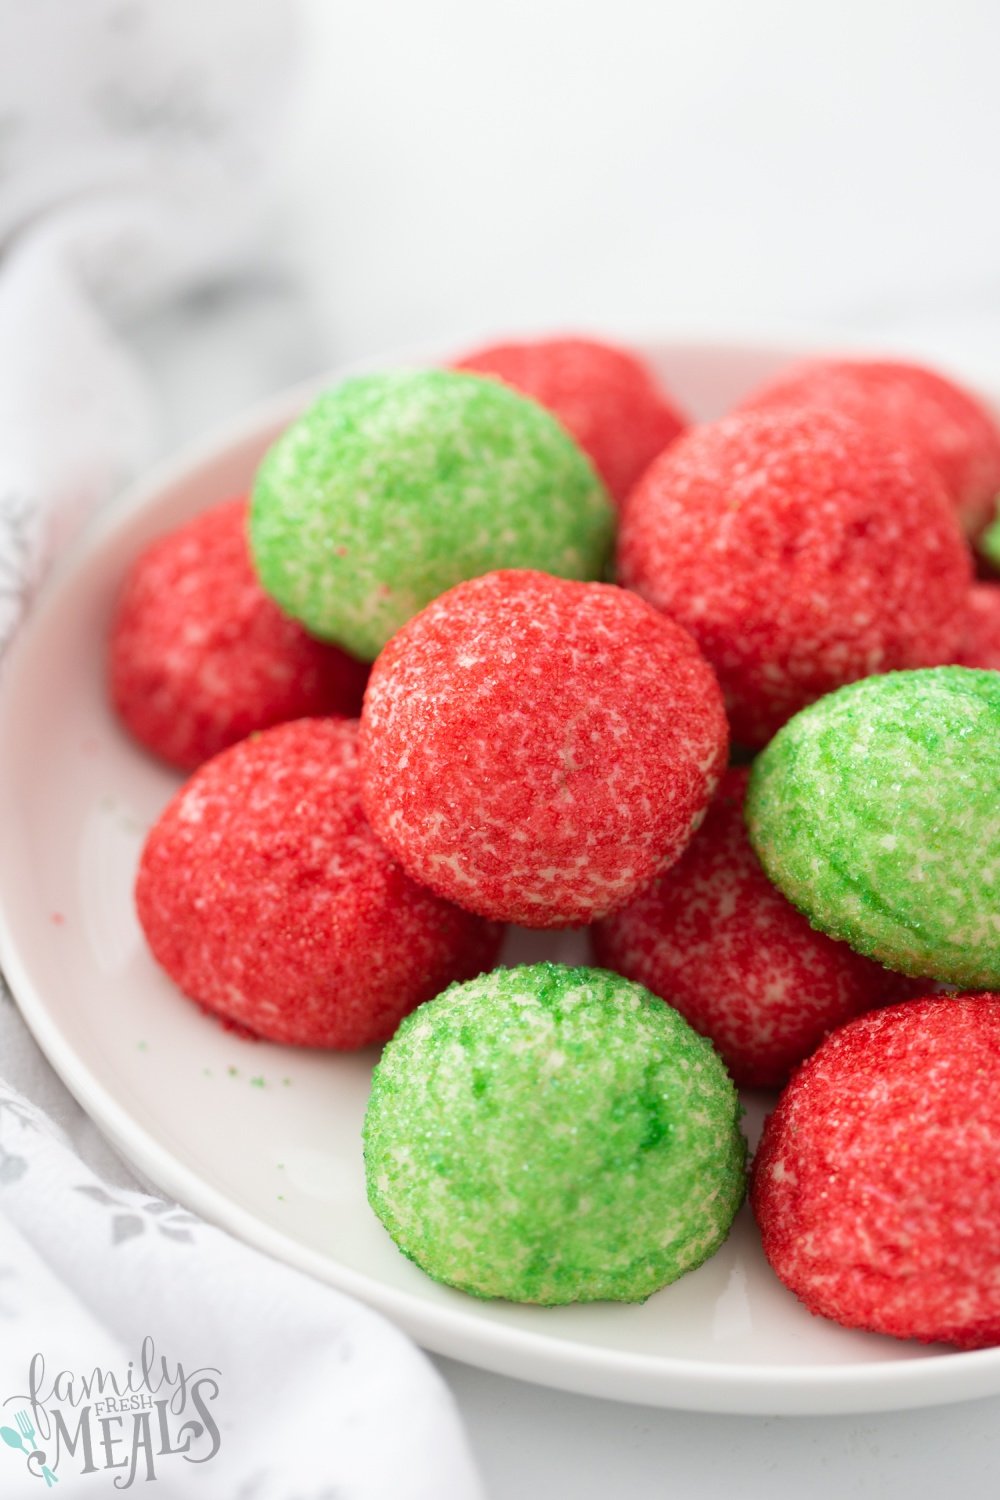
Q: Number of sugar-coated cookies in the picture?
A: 13